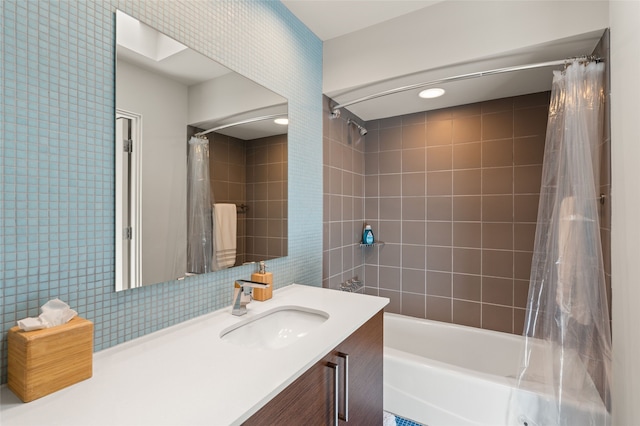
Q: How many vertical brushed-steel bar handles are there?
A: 2